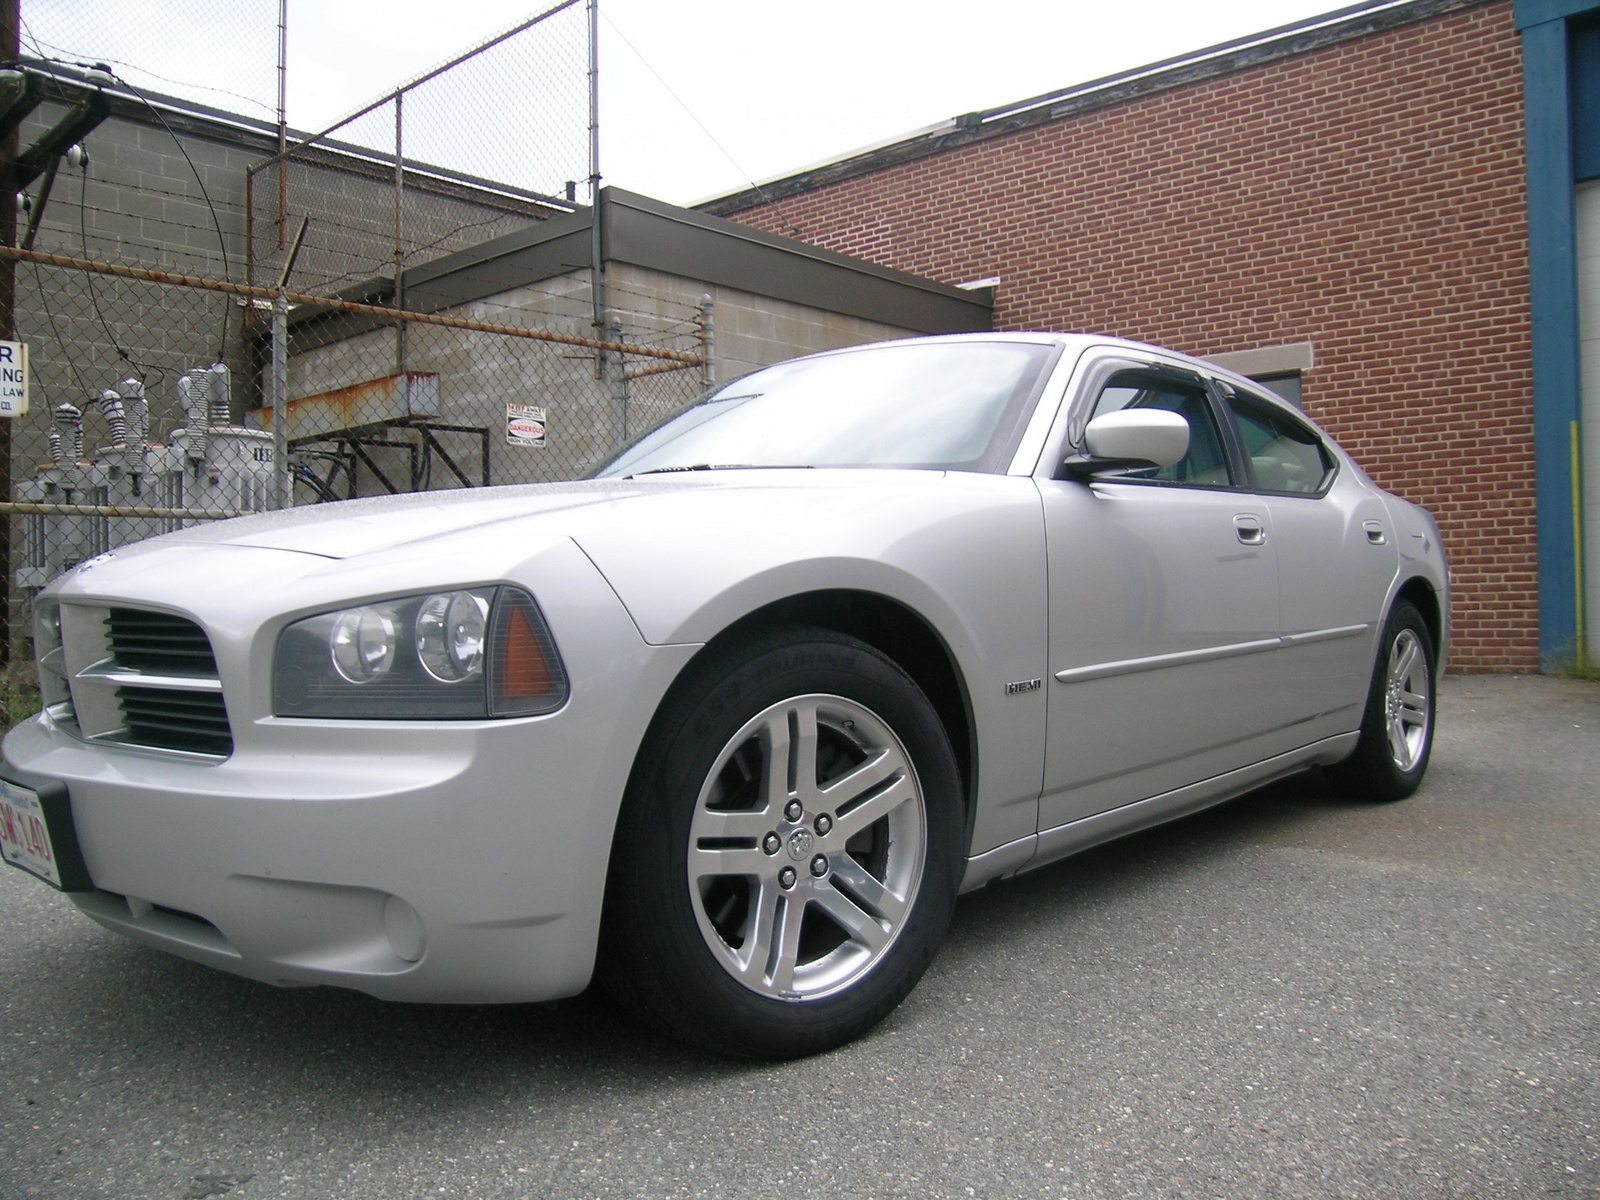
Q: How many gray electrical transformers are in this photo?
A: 3